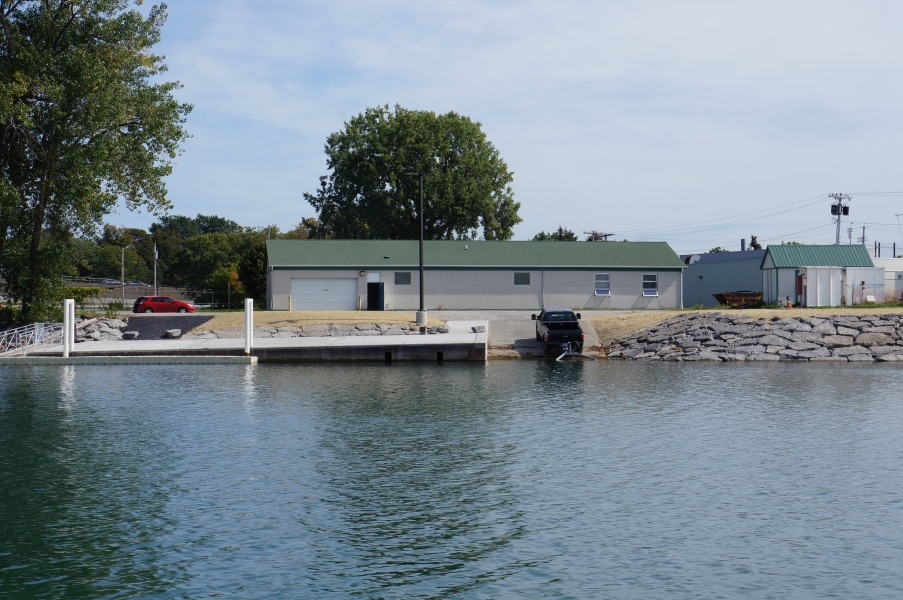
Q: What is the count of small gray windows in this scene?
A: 2